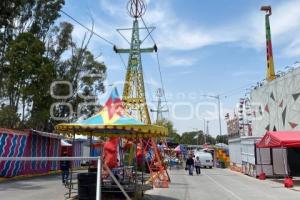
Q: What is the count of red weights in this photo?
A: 2